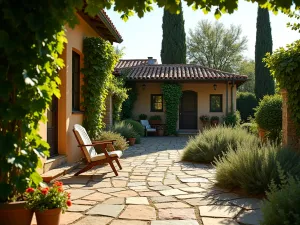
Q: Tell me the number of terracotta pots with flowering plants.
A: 1